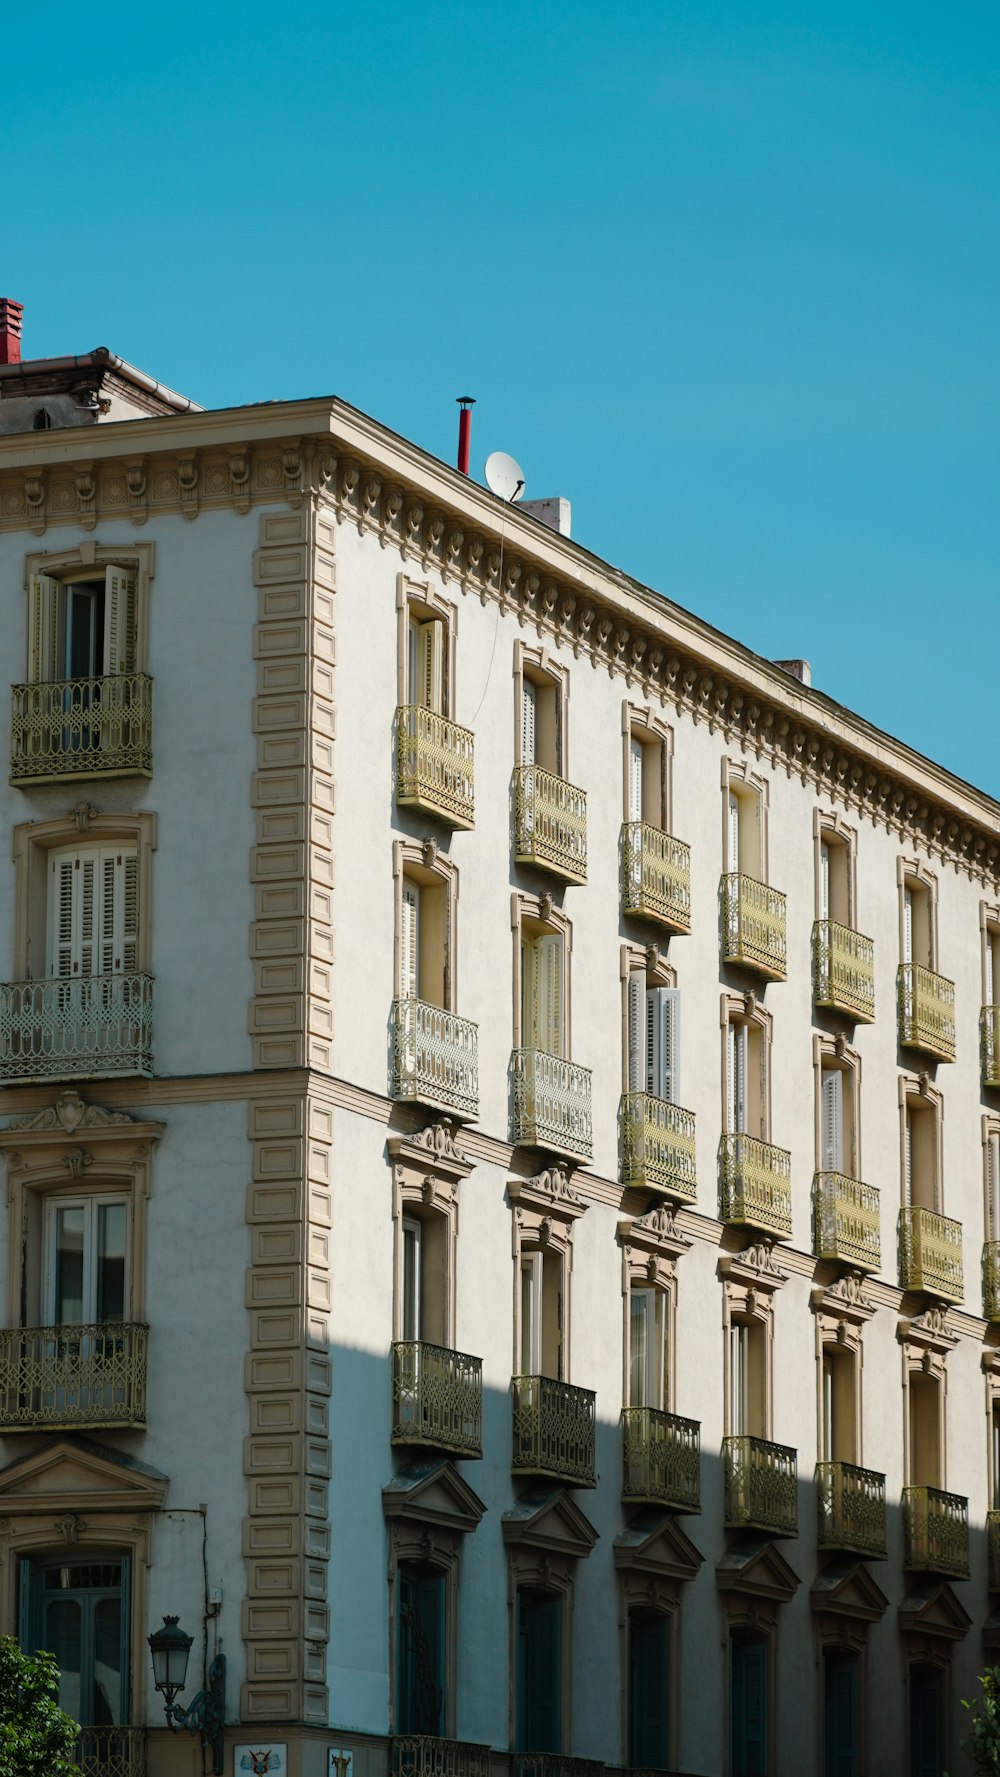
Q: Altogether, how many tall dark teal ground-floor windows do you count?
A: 7